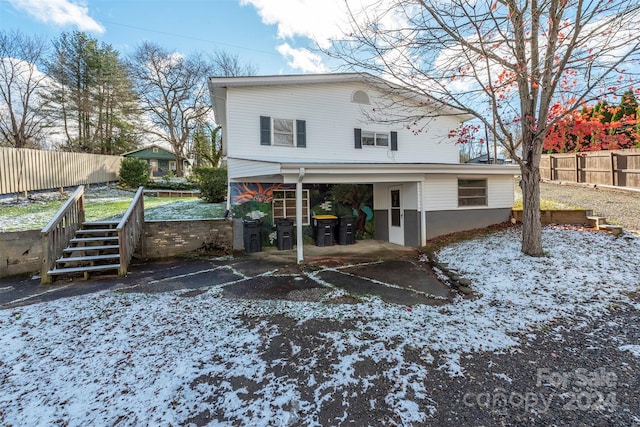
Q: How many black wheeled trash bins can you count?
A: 4